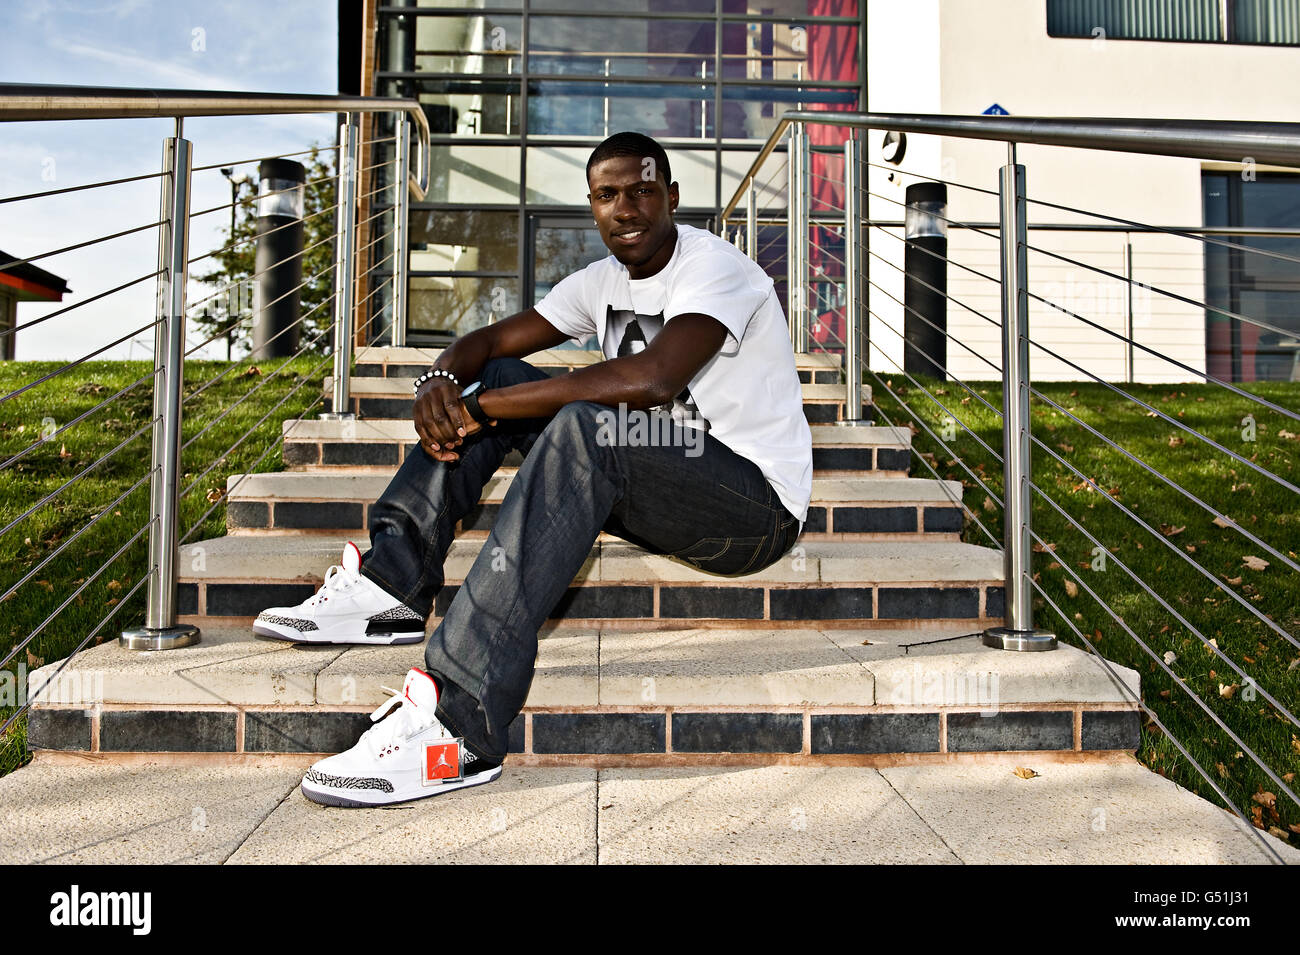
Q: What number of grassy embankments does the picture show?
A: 2